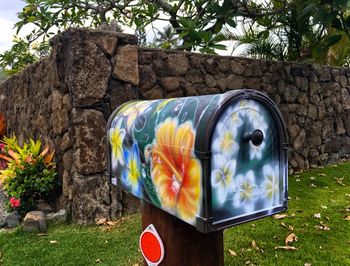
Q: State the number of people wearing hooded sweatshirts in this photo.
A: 0